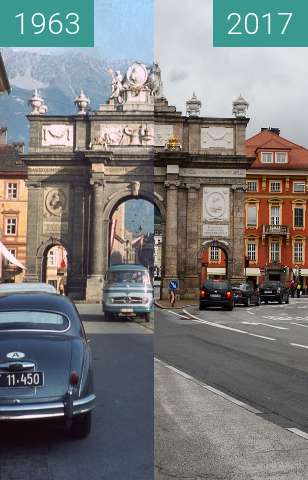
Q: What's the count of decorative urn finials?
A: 4